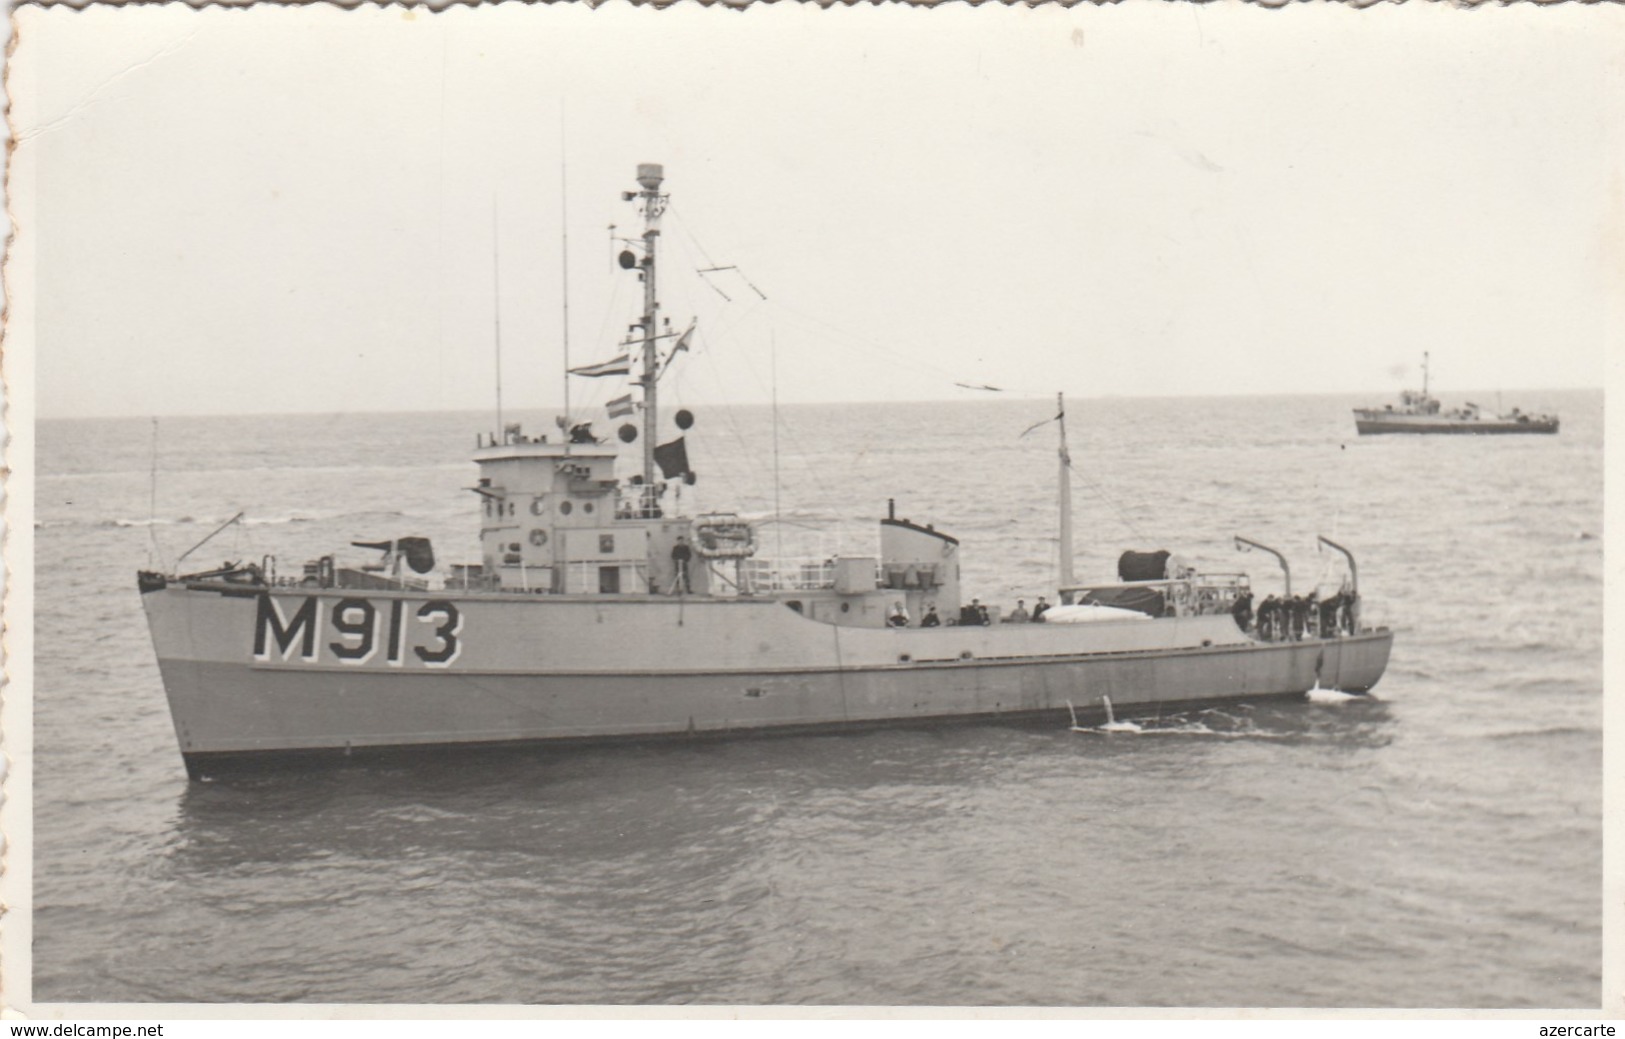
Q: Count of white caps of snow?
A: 0